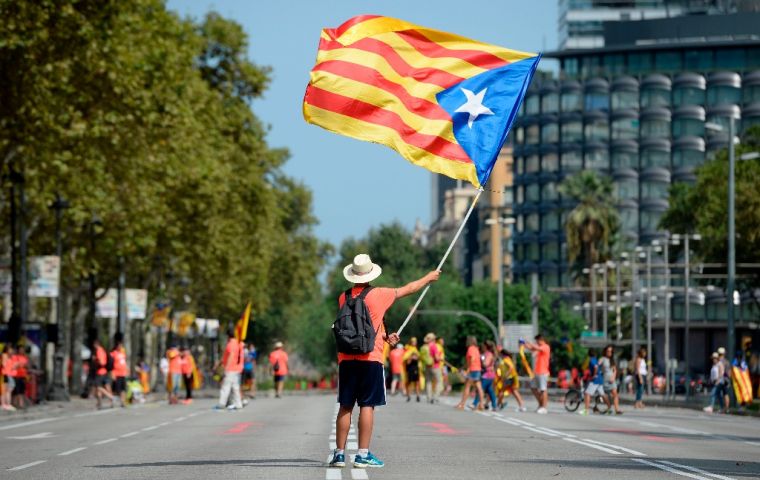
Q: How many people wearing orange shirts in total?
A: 12